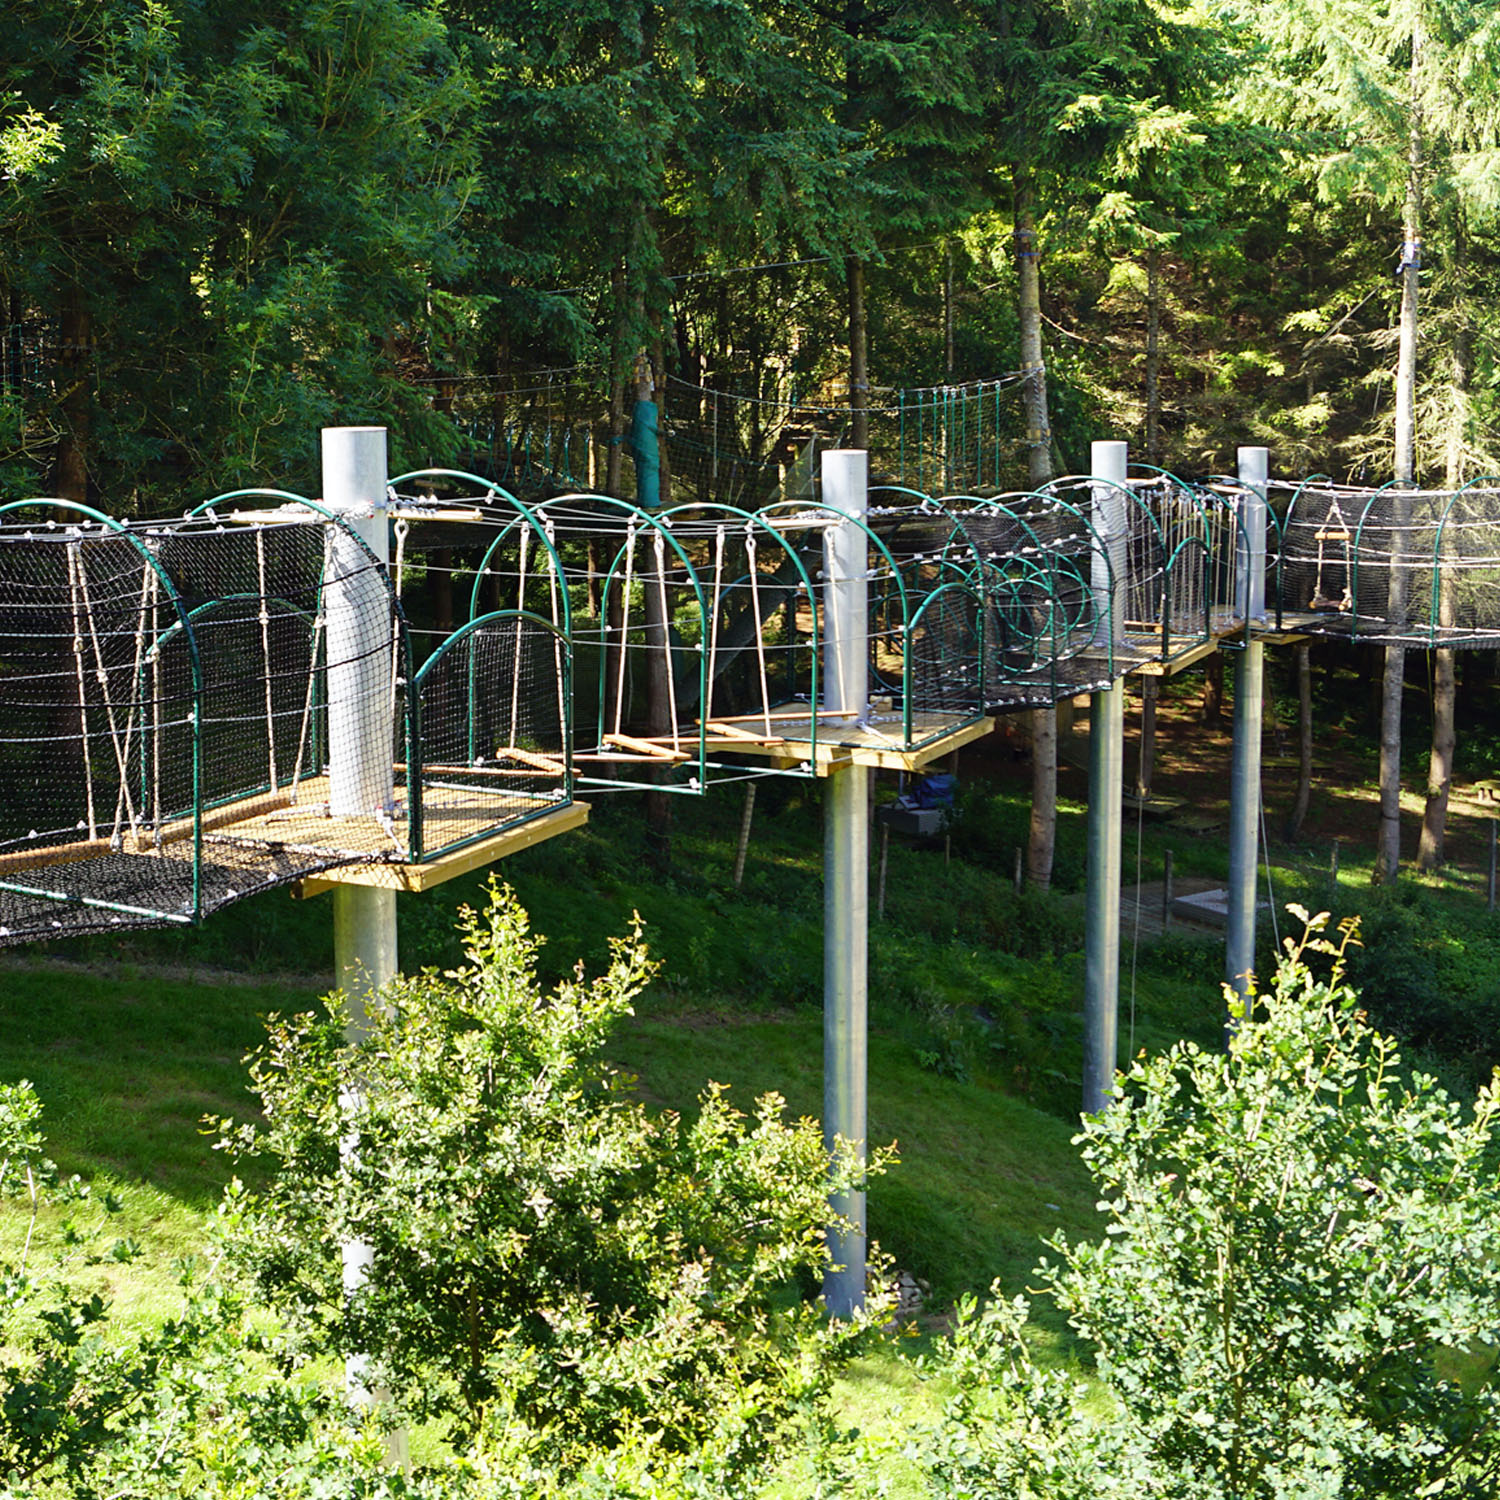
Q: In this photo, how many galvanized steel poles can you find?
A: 4